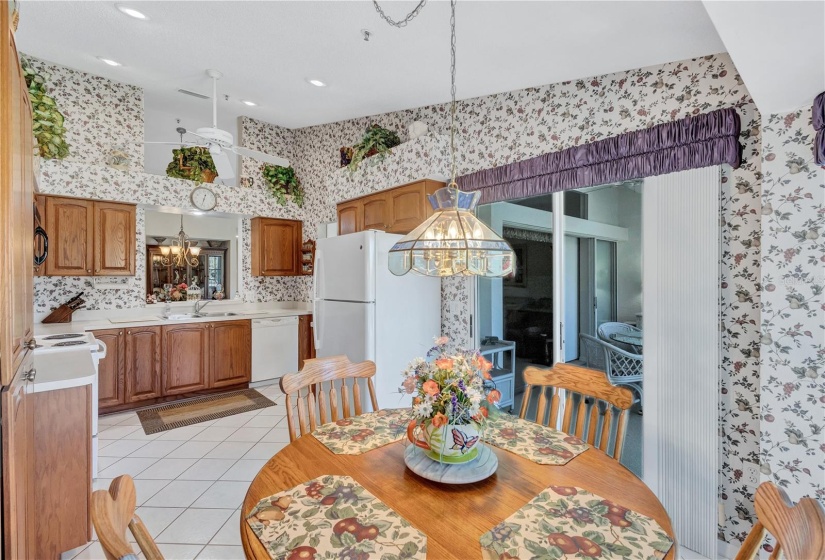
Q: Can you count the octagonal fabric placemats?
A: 4